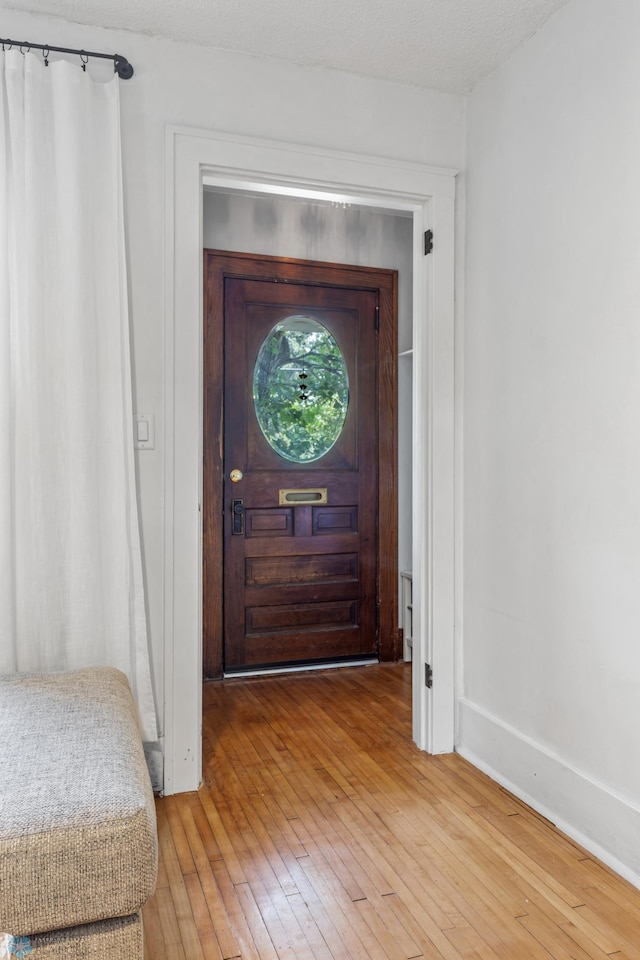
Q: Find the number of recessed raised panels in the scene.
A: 4